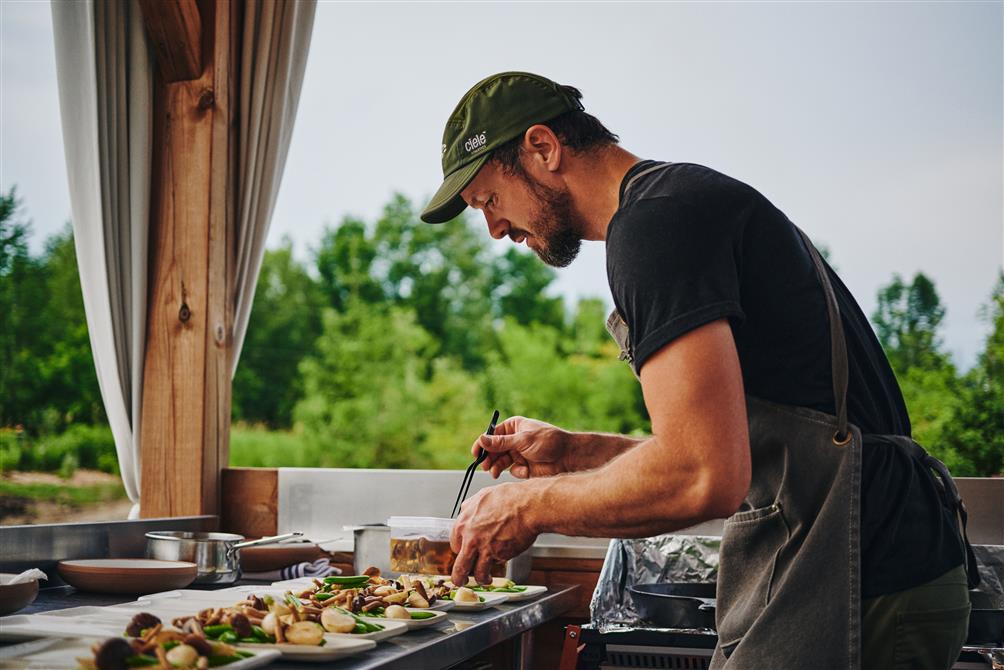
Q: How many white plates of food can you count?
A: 7